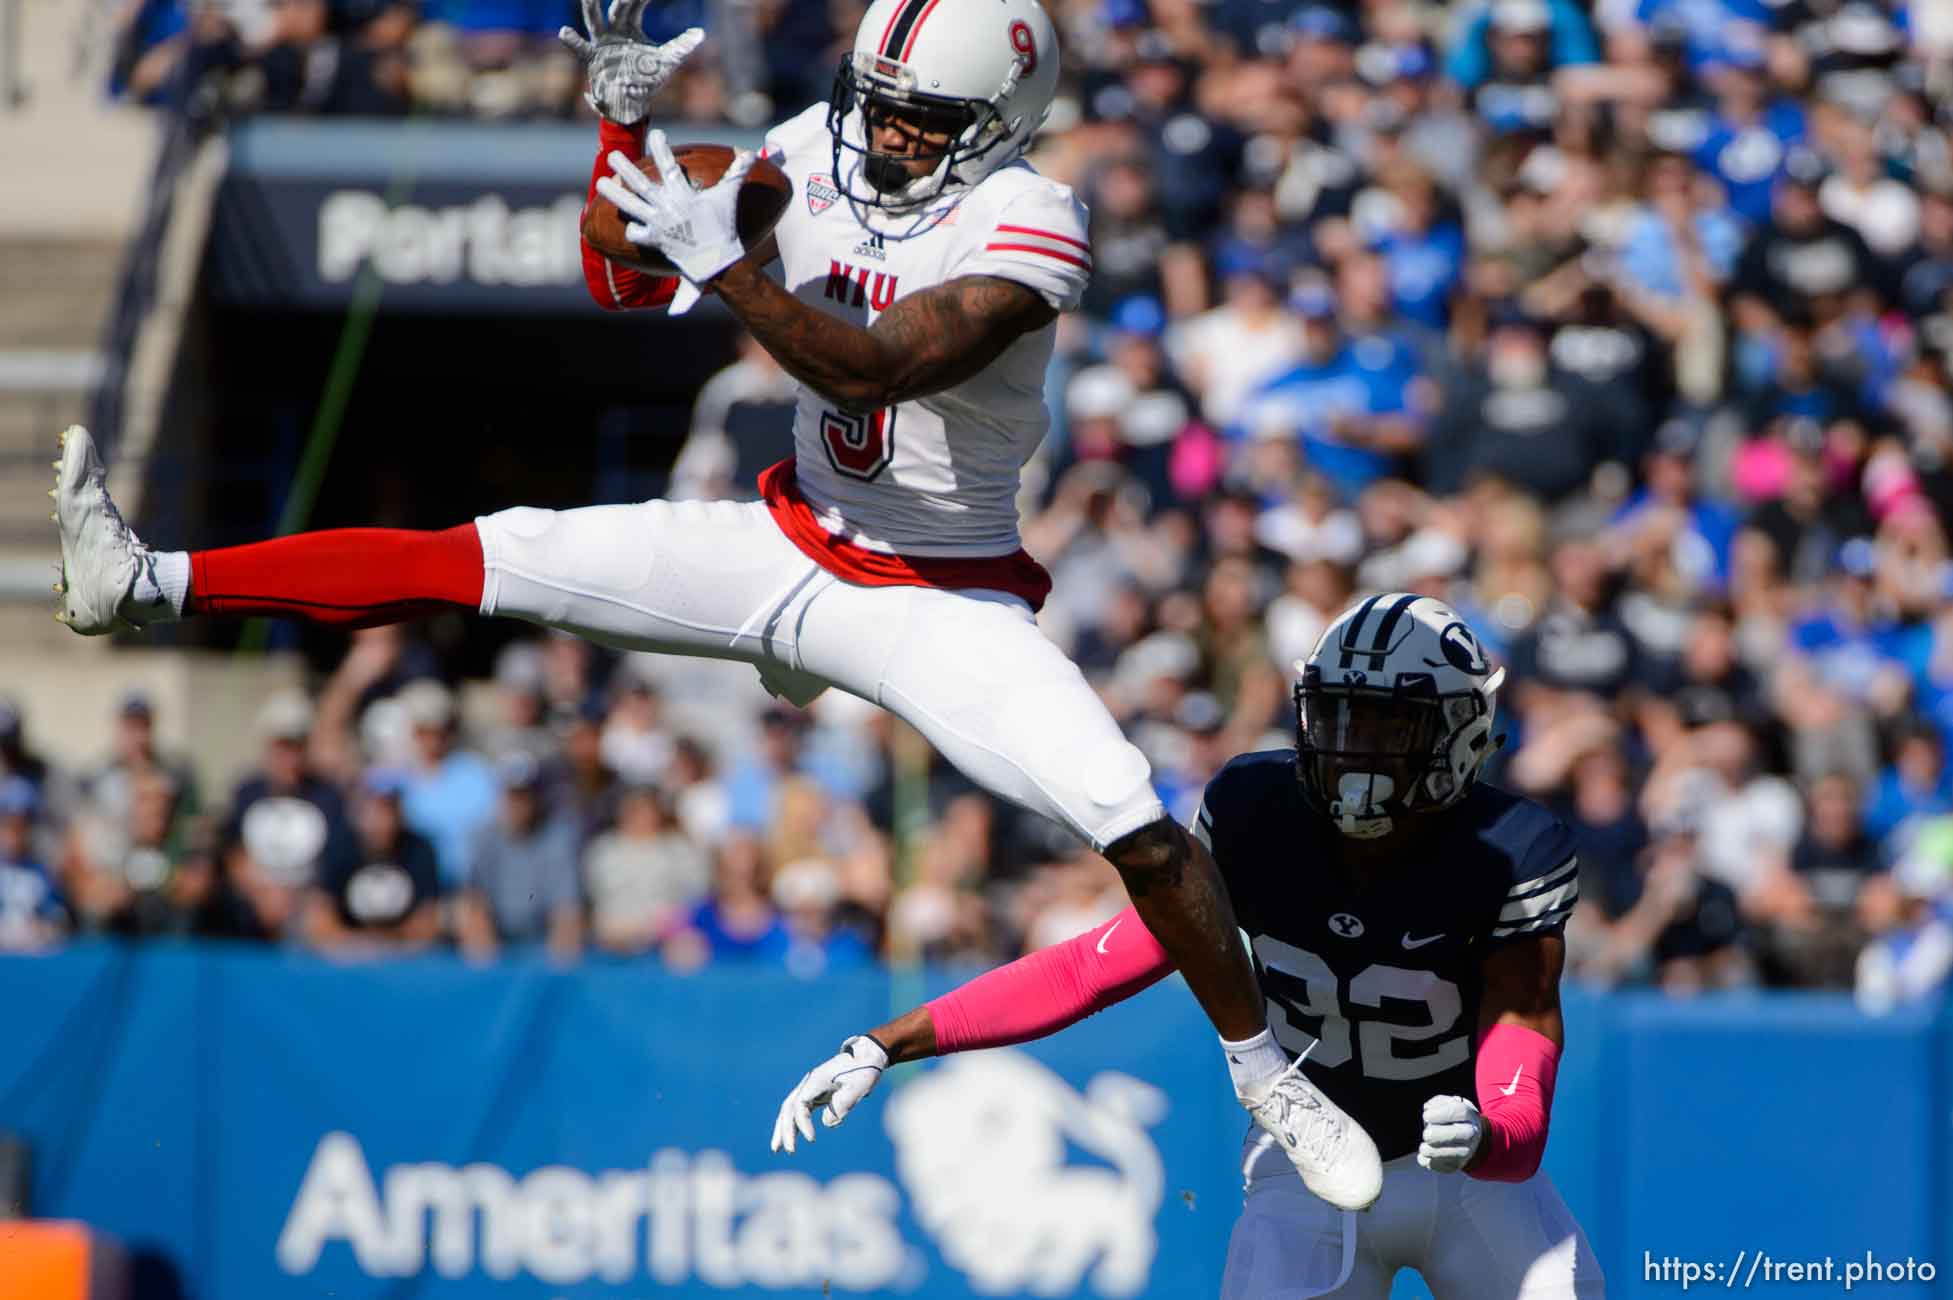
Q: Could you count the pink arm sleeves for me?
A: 2